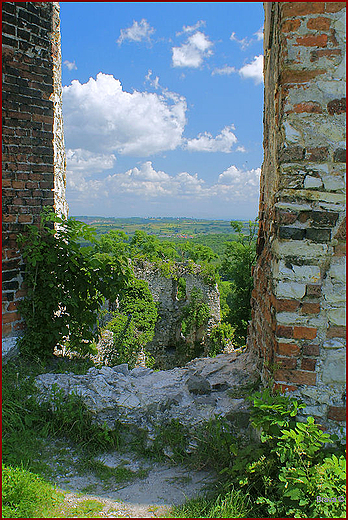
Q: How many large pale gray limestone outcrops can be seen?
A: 1